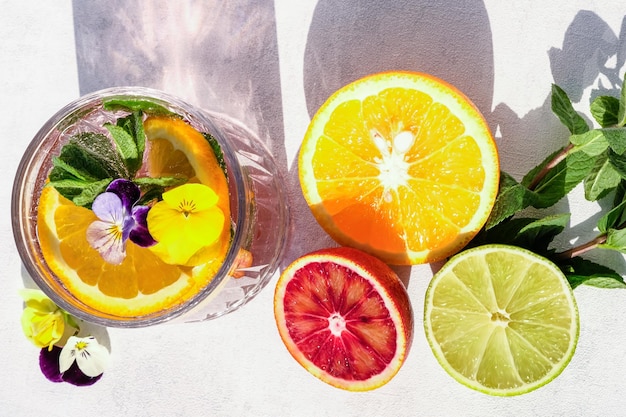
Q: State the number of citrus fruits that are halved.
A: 3